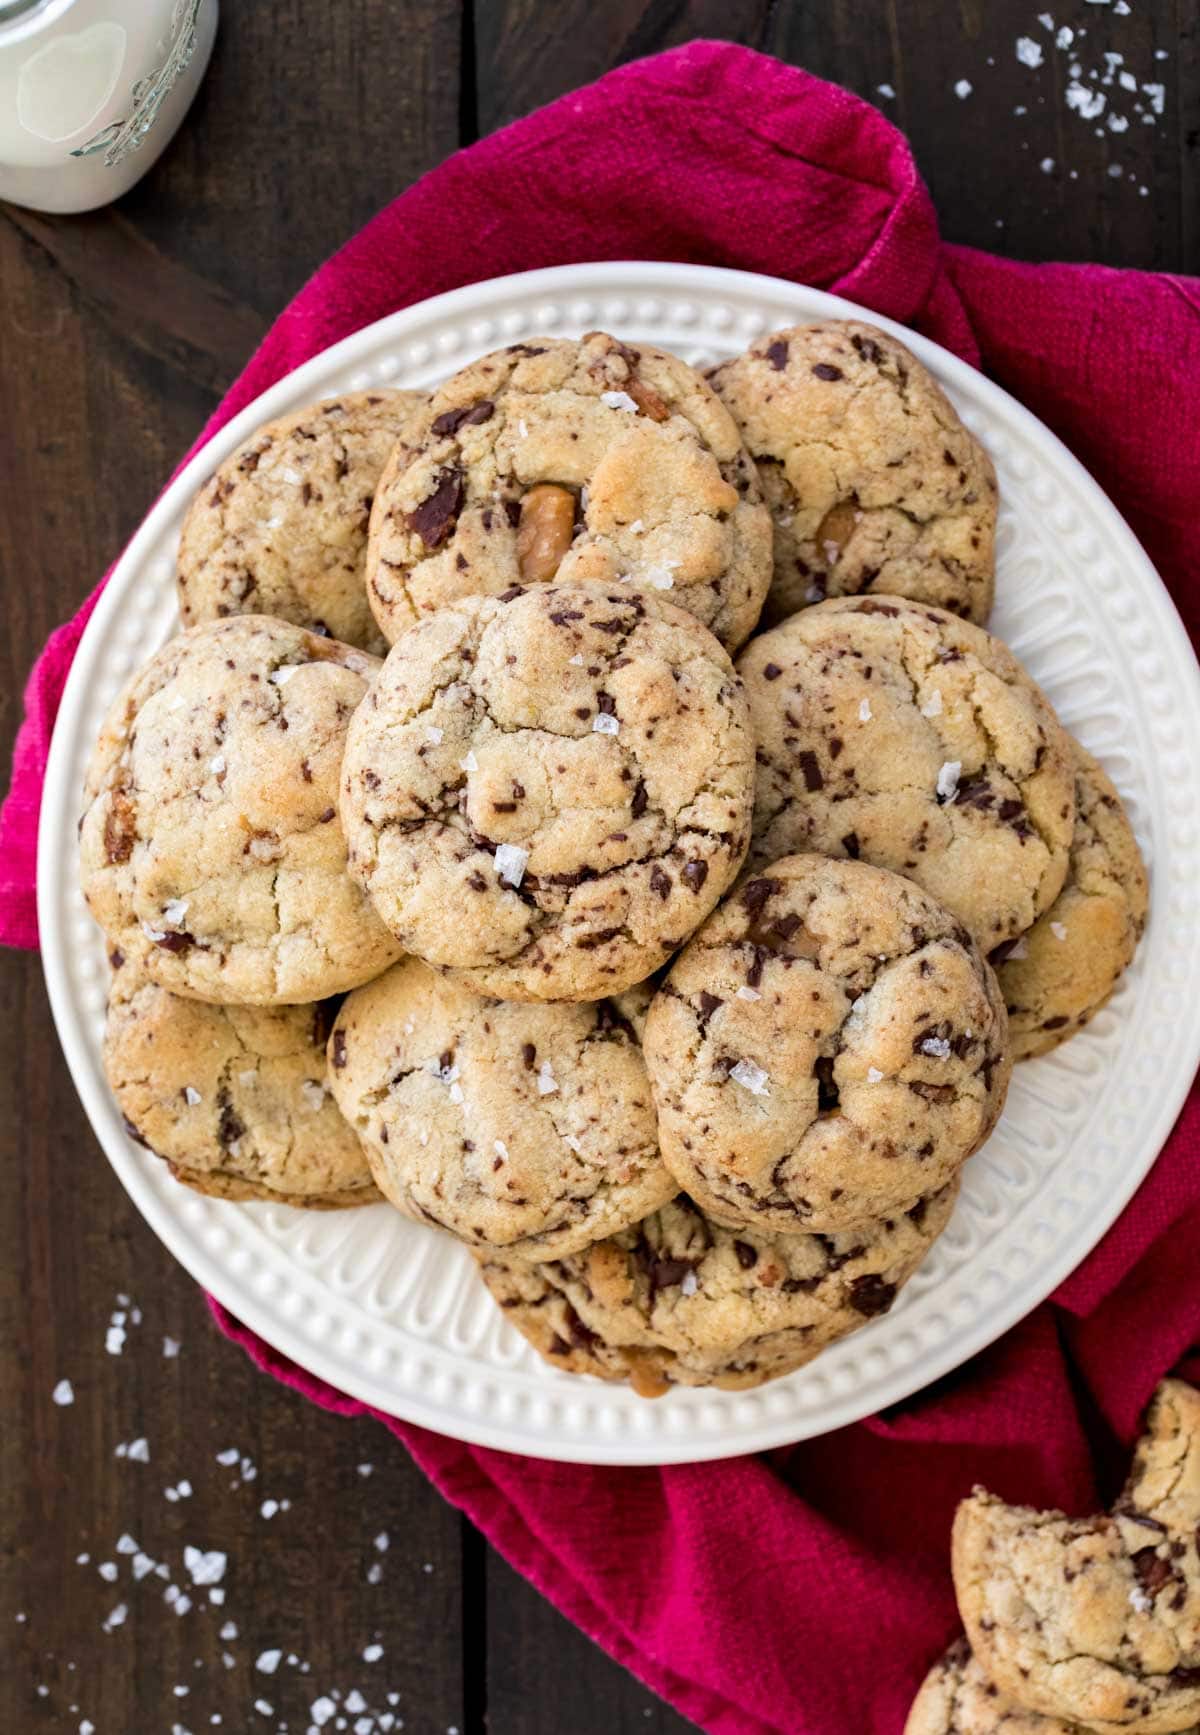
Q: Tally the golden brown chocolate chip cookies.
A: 13